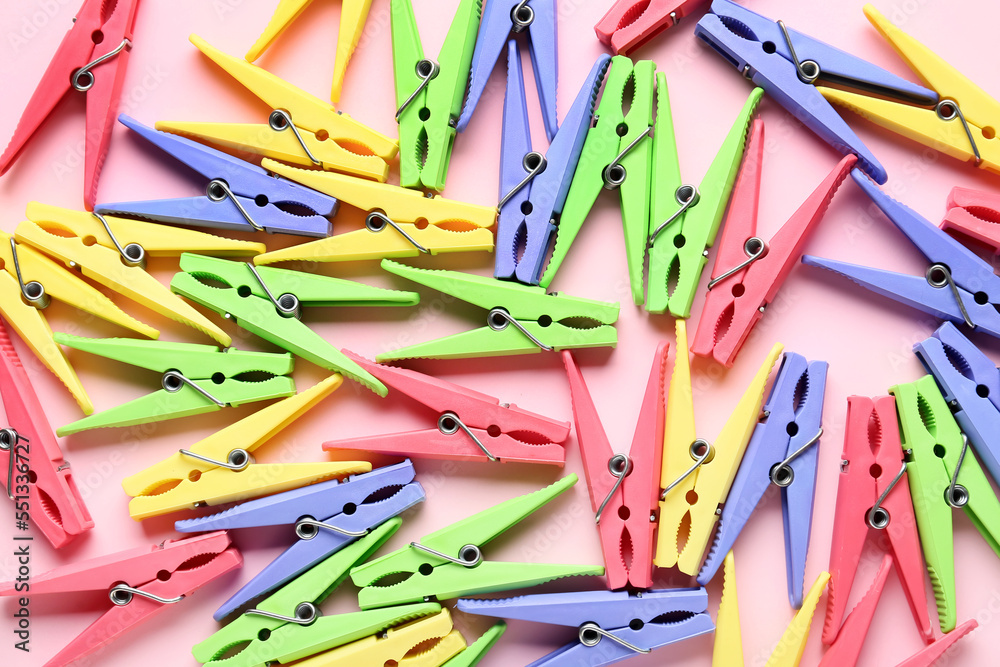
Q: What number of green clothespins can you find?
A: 10